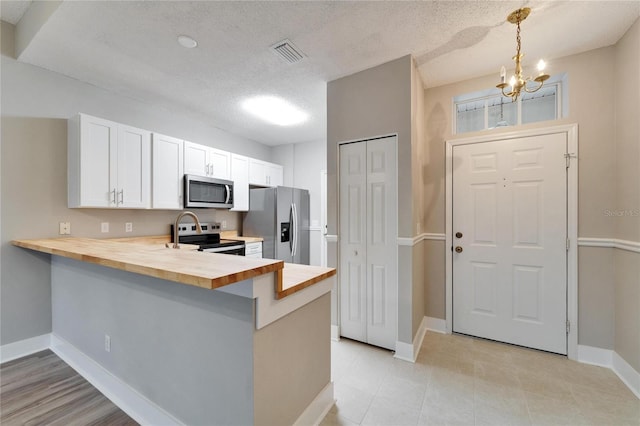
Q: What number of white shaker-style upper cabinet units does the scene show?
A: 5